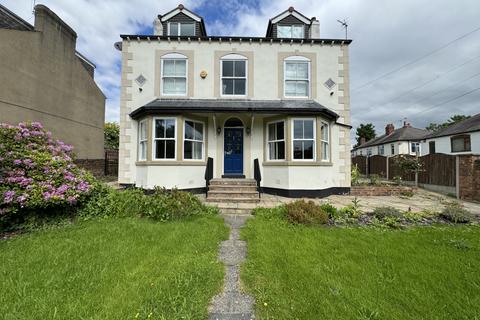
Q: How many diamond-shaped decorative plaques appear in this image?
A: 2